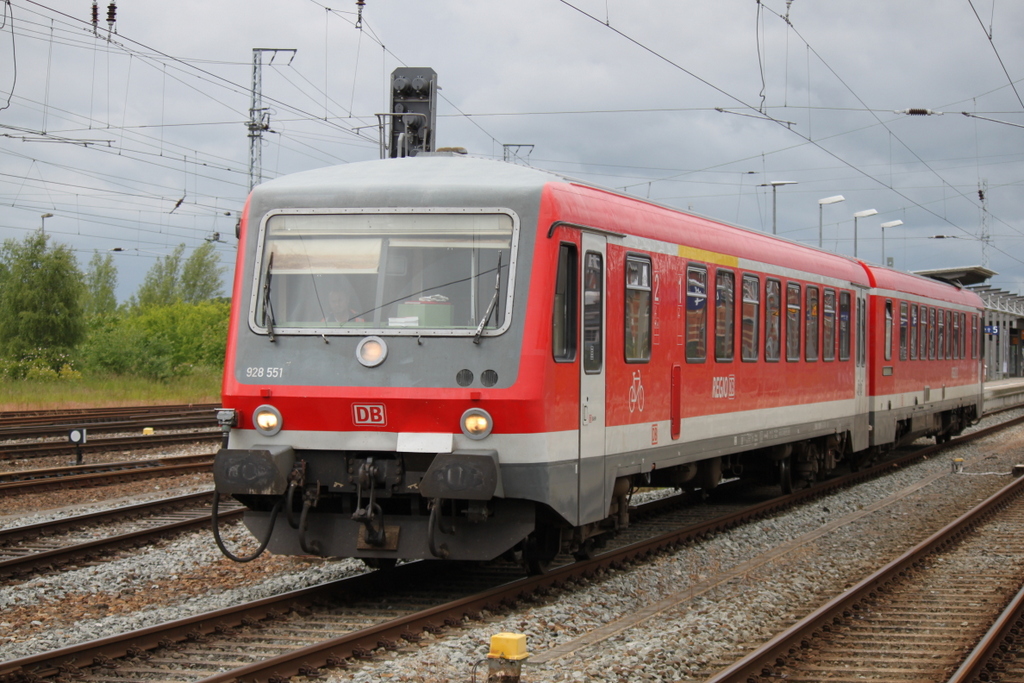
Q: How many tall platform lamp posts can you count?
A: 4